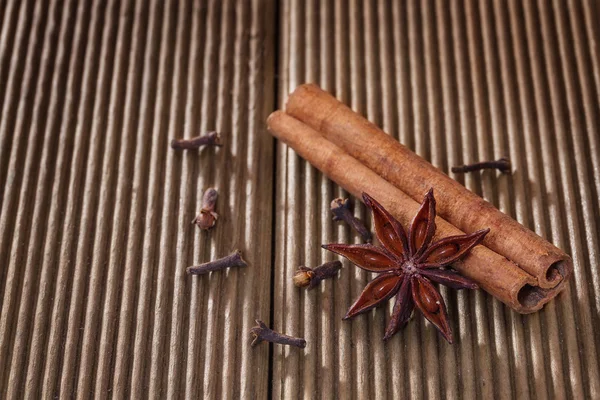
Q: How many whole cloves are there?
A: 7